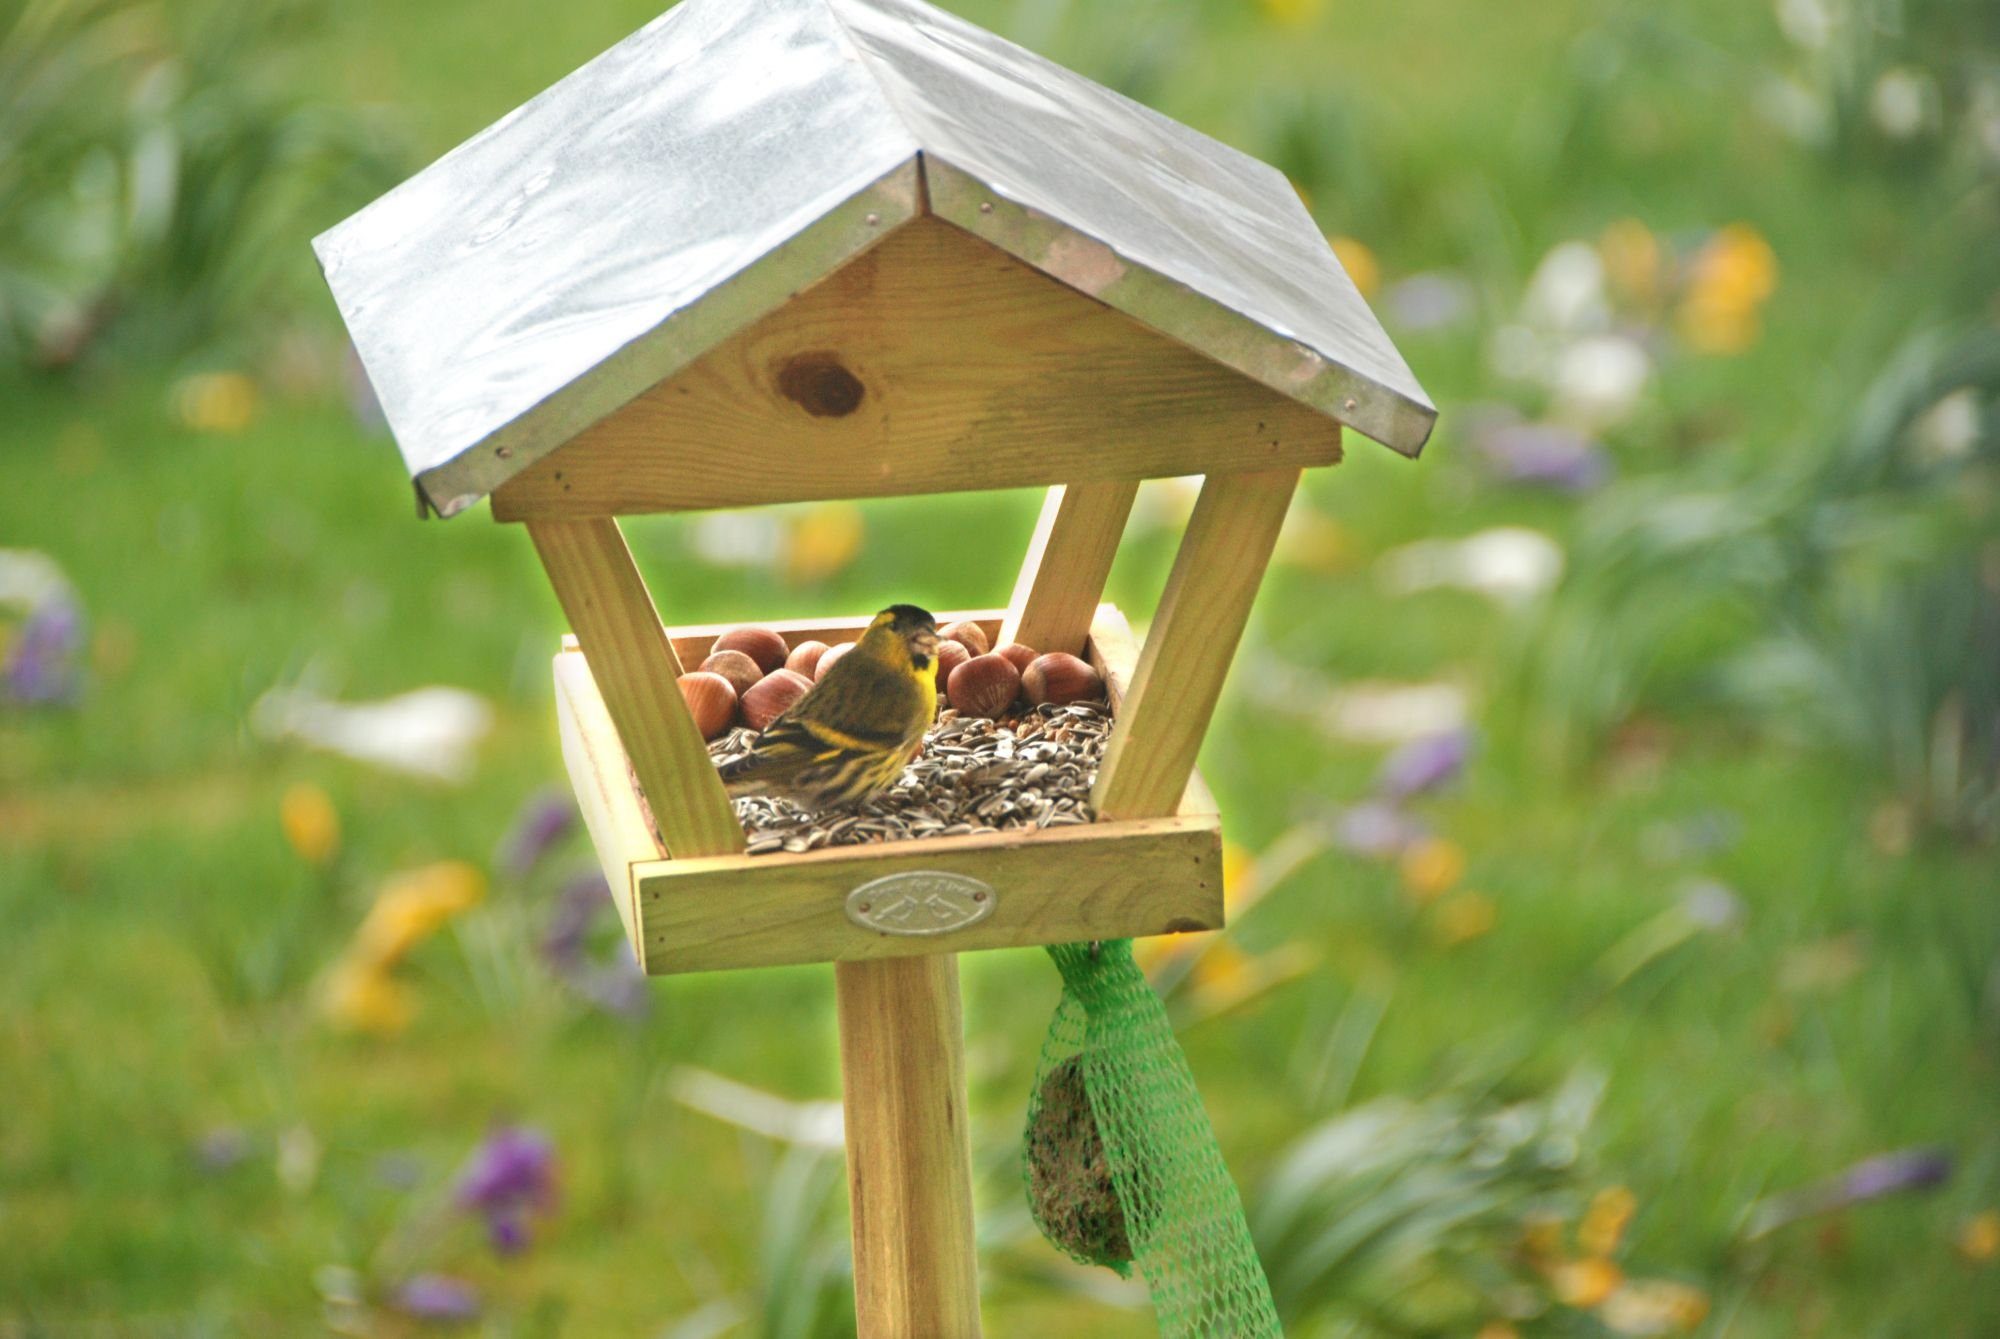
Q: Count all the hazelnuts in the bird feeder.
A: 11